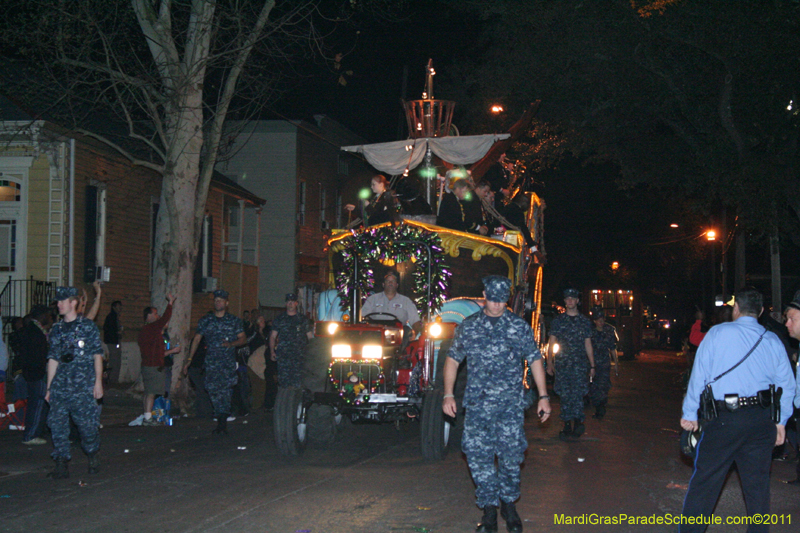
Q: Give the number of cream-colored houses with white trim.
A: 1